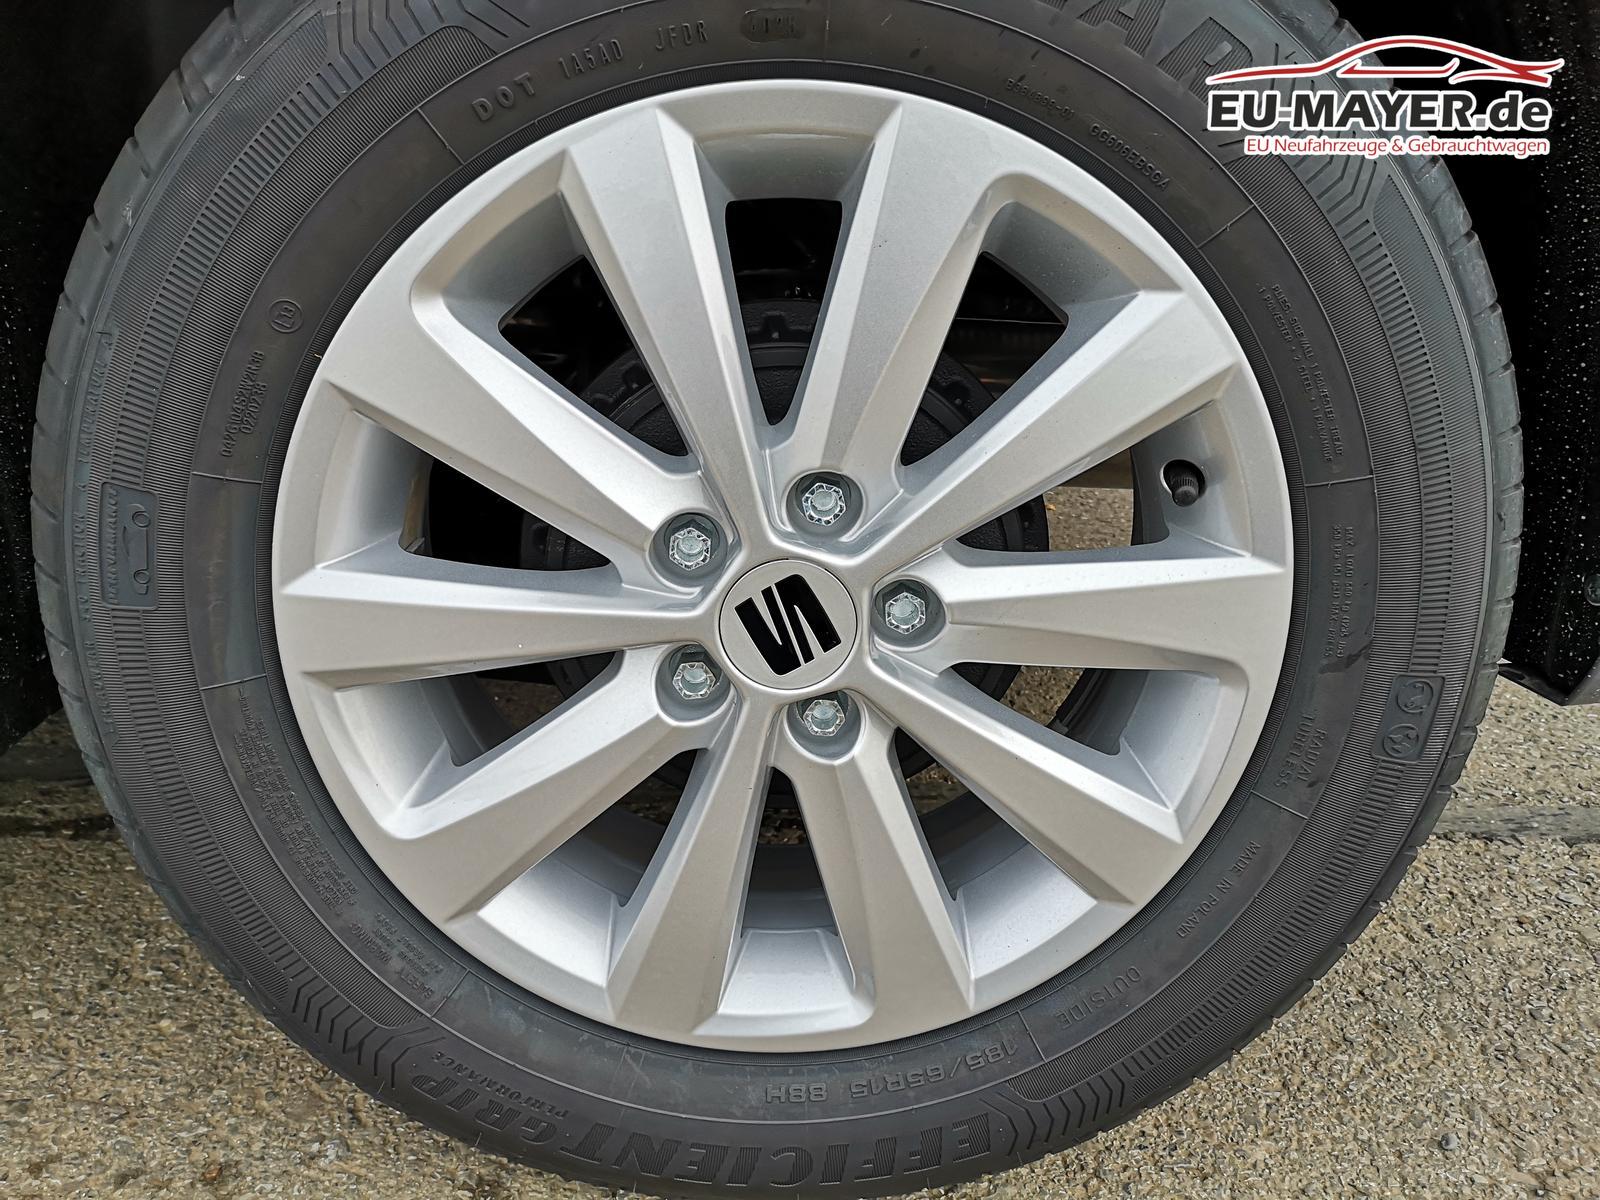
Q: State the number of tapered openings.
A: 10